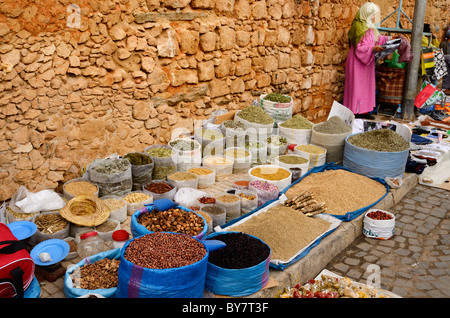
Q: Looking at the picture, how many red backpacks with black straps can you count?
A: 1